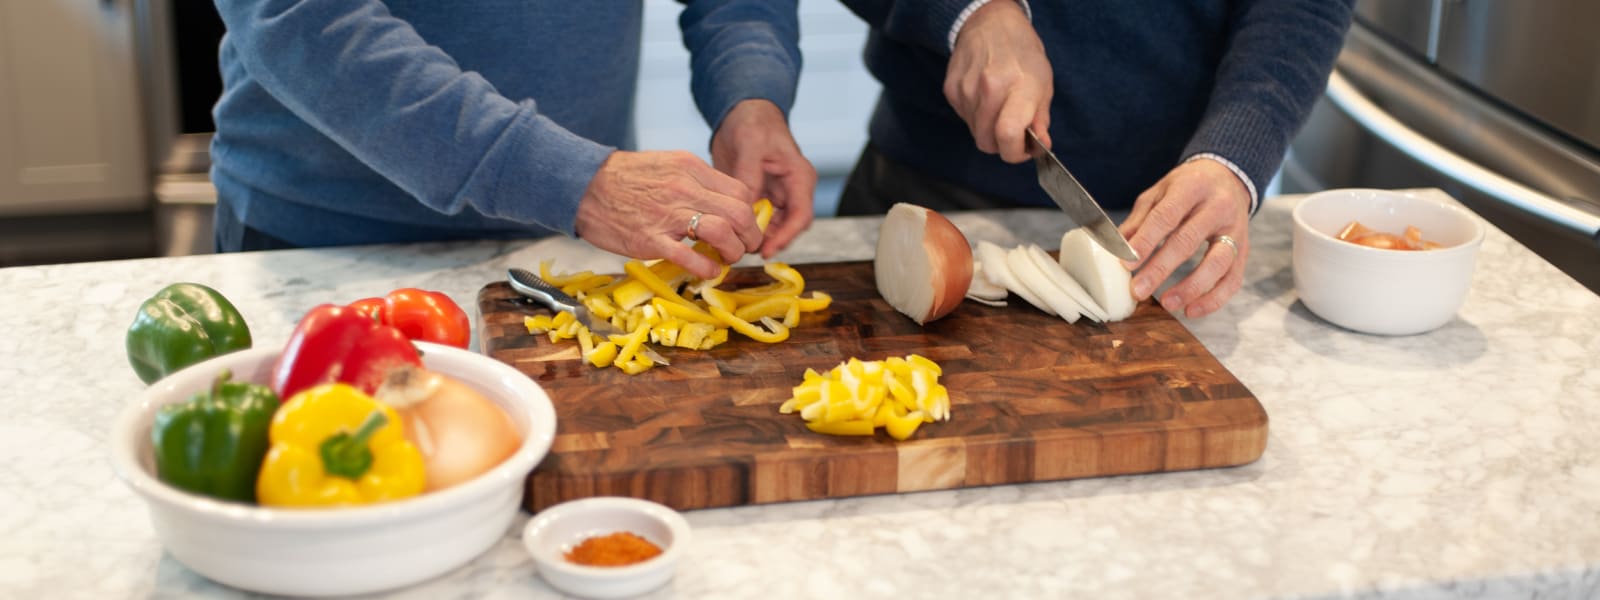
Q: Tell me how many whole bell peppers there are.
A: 5